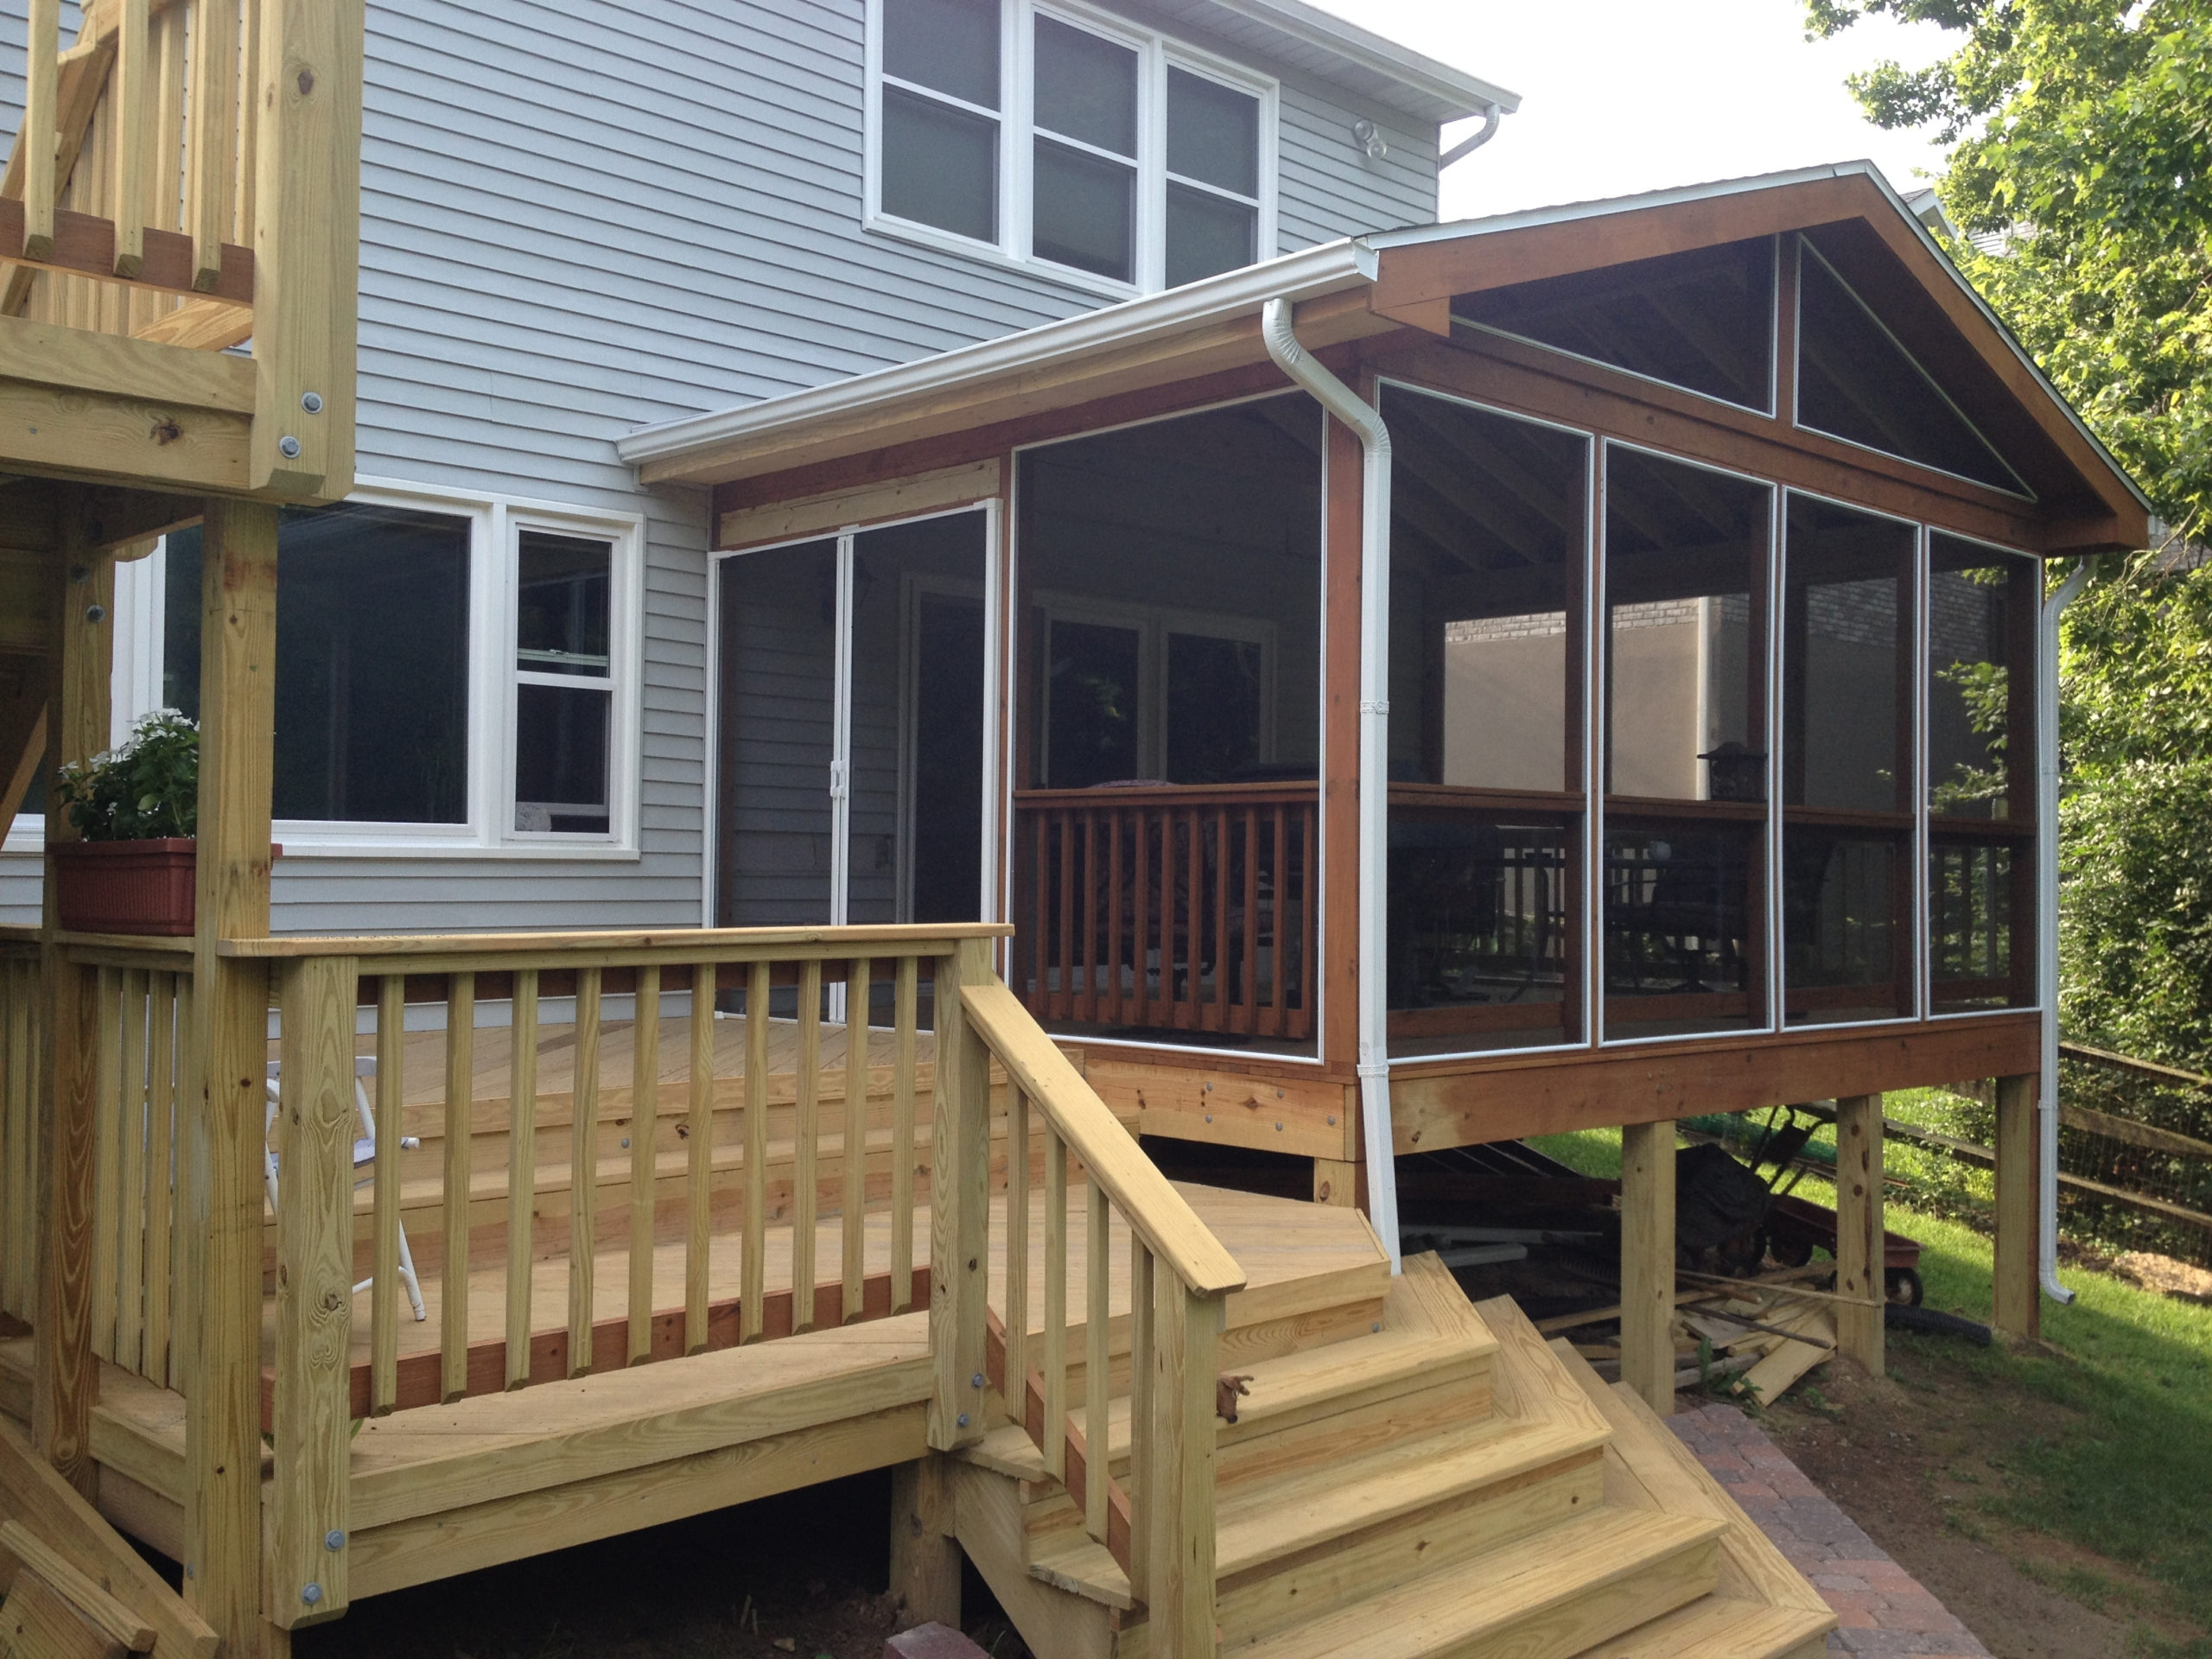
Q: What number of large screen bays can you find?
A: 5